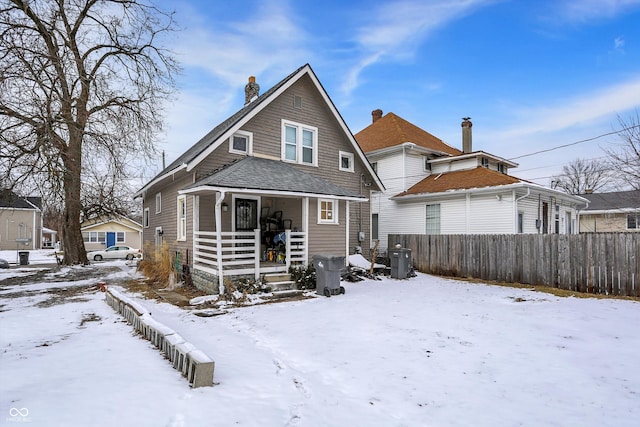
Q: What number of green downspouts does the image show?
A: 0